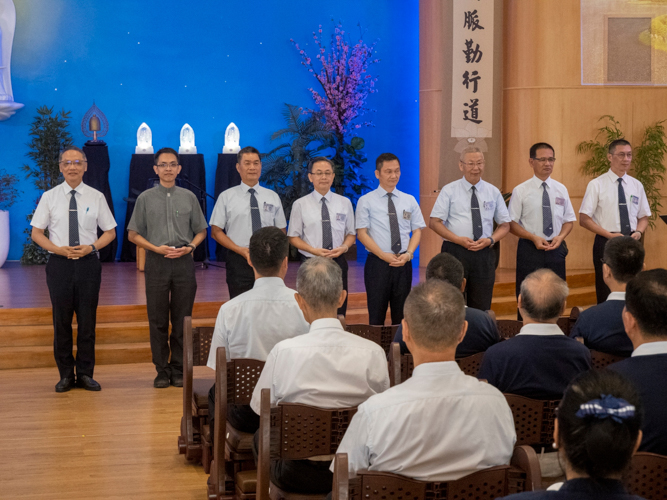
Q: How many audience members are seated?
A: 8